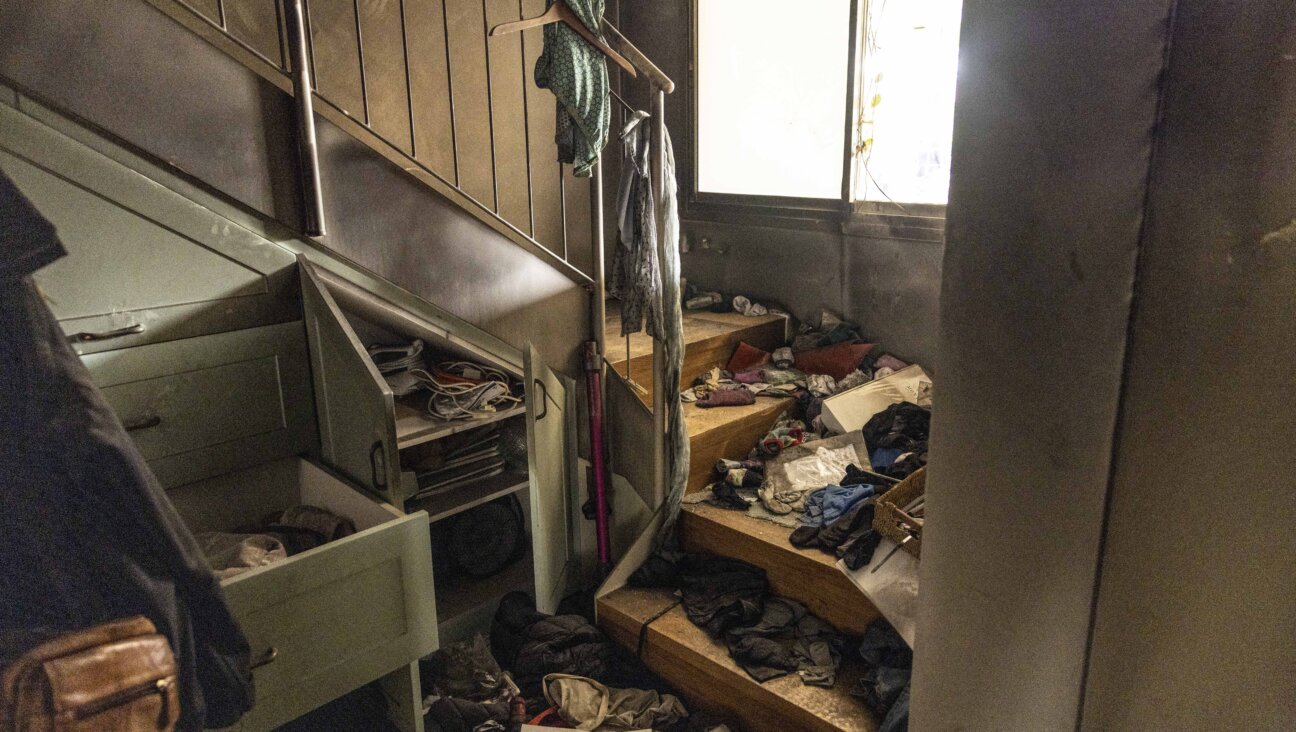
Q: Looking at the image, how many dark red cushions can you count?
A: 2